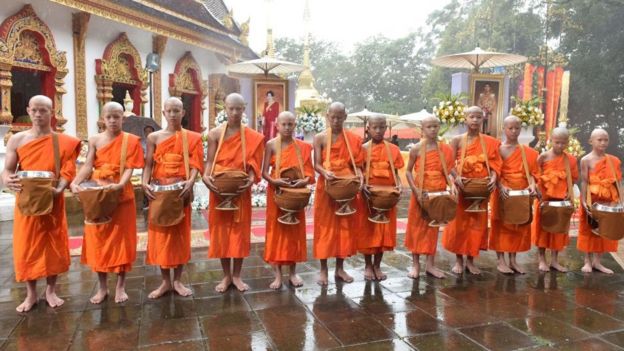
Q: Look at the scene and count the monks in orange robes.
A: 12